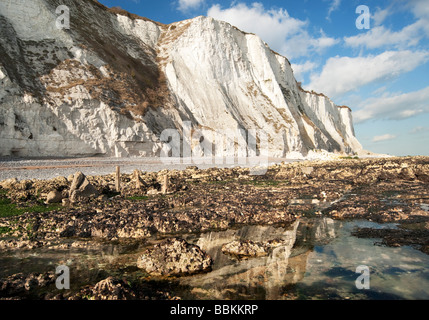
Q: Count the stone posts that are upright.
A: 3